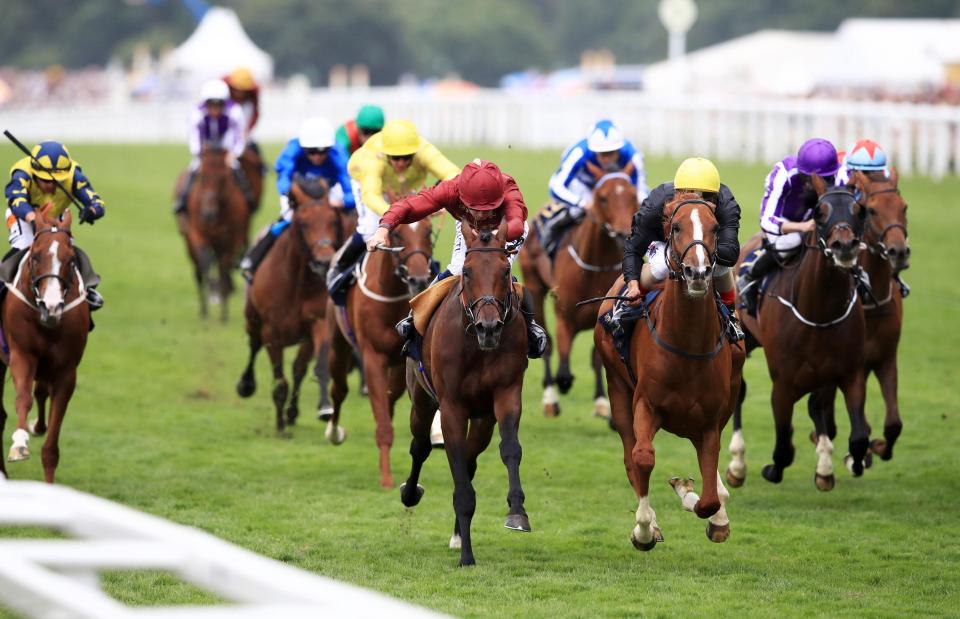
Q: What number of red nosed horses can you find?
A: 0